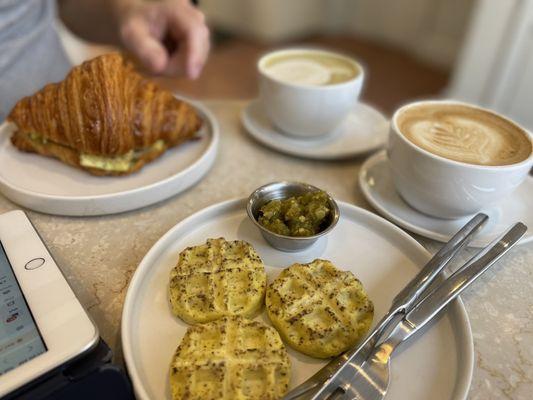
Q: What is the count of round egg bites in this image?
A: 3